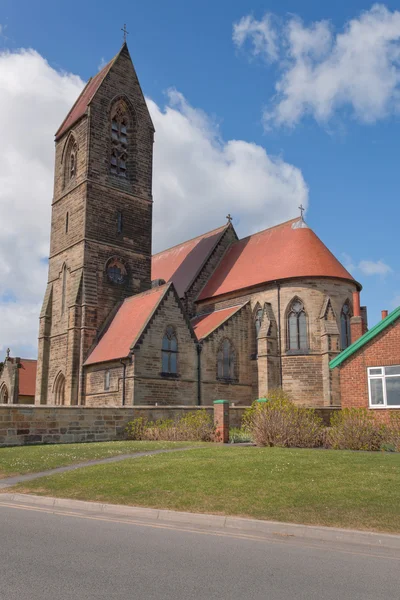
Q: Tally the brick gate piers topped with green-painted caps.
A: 2